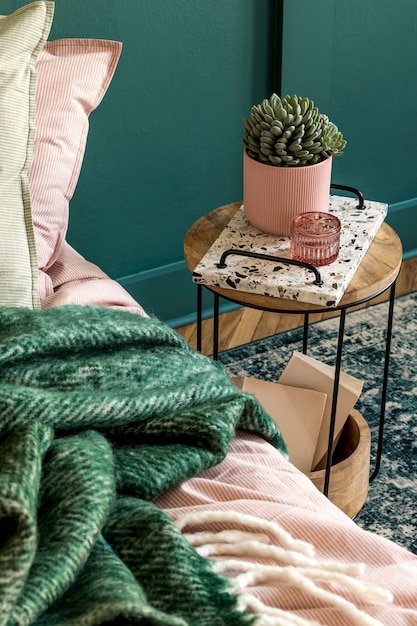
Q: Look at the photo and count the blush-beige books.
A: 2